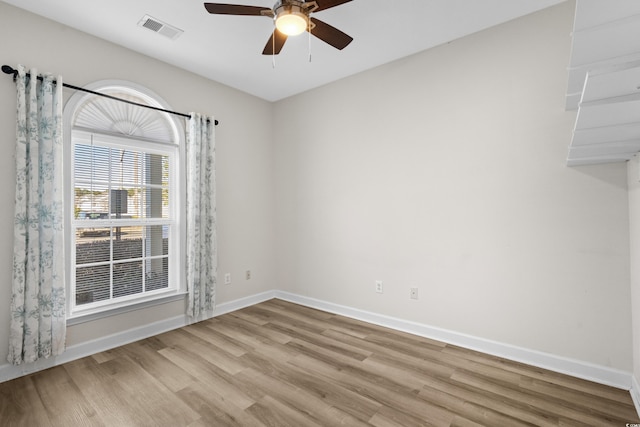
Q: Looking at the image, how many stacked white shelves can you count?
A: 2